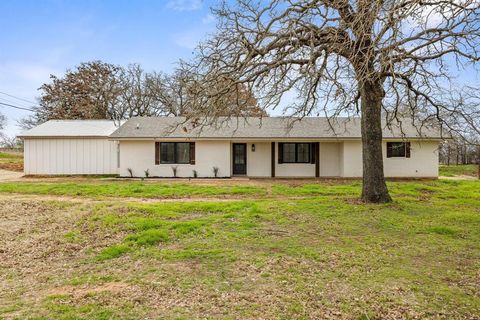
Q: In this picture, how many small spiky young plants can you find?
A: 5